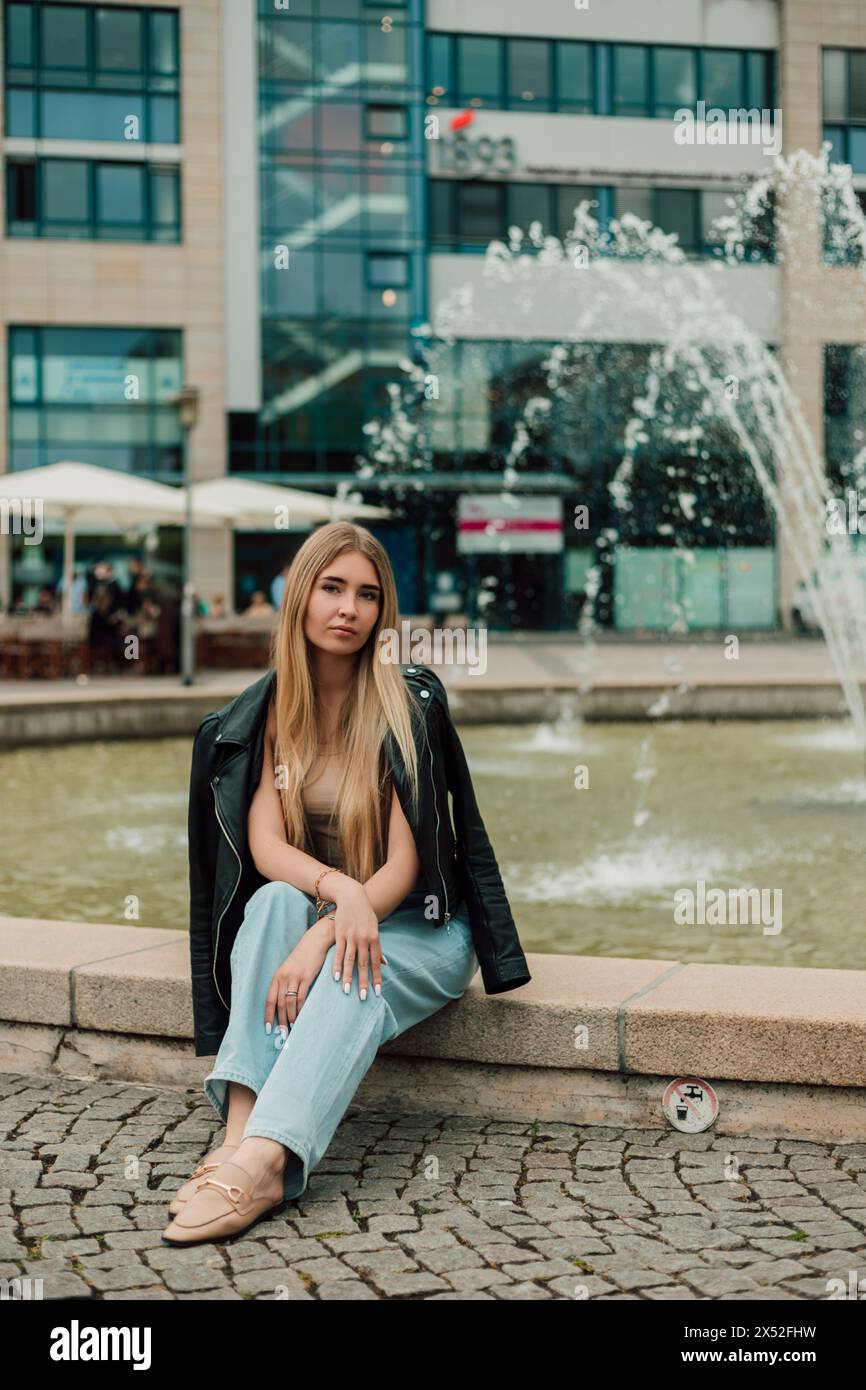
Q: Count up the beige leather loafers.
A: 2